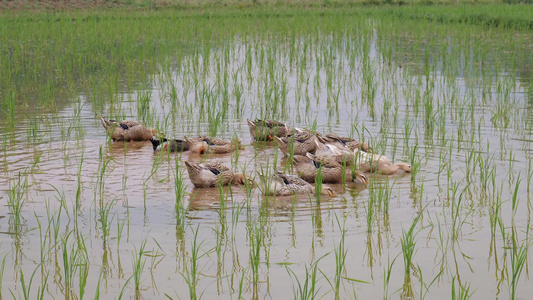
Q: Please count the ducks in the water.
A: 11